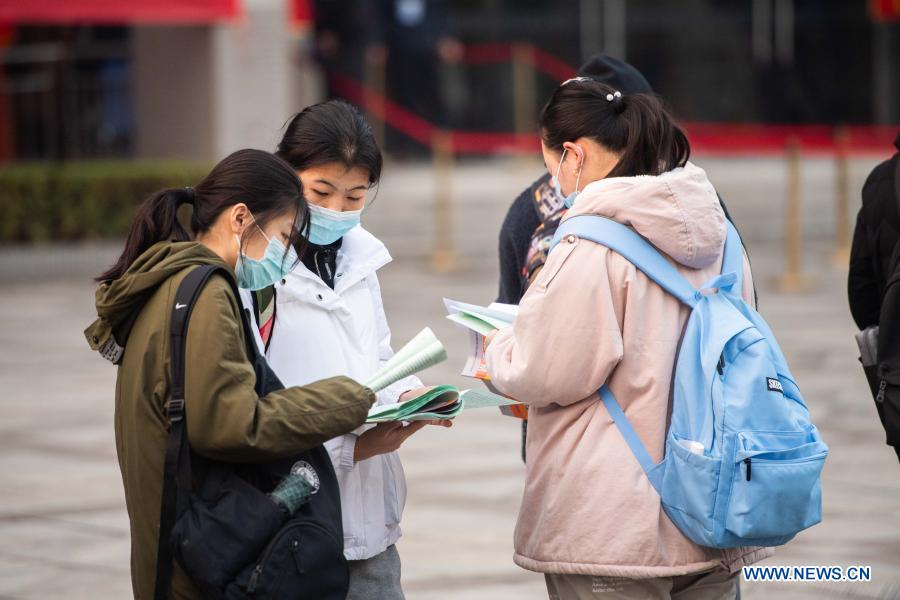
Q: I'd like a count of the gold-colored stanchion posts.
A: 5